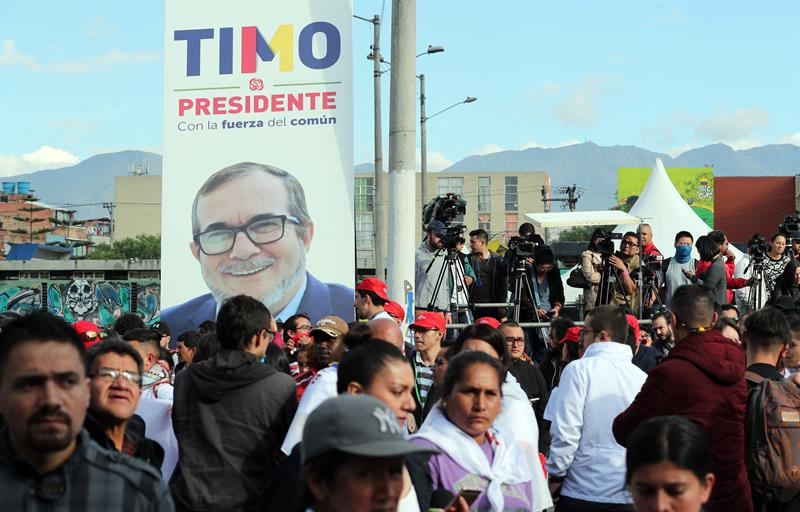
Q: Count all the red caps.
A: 7